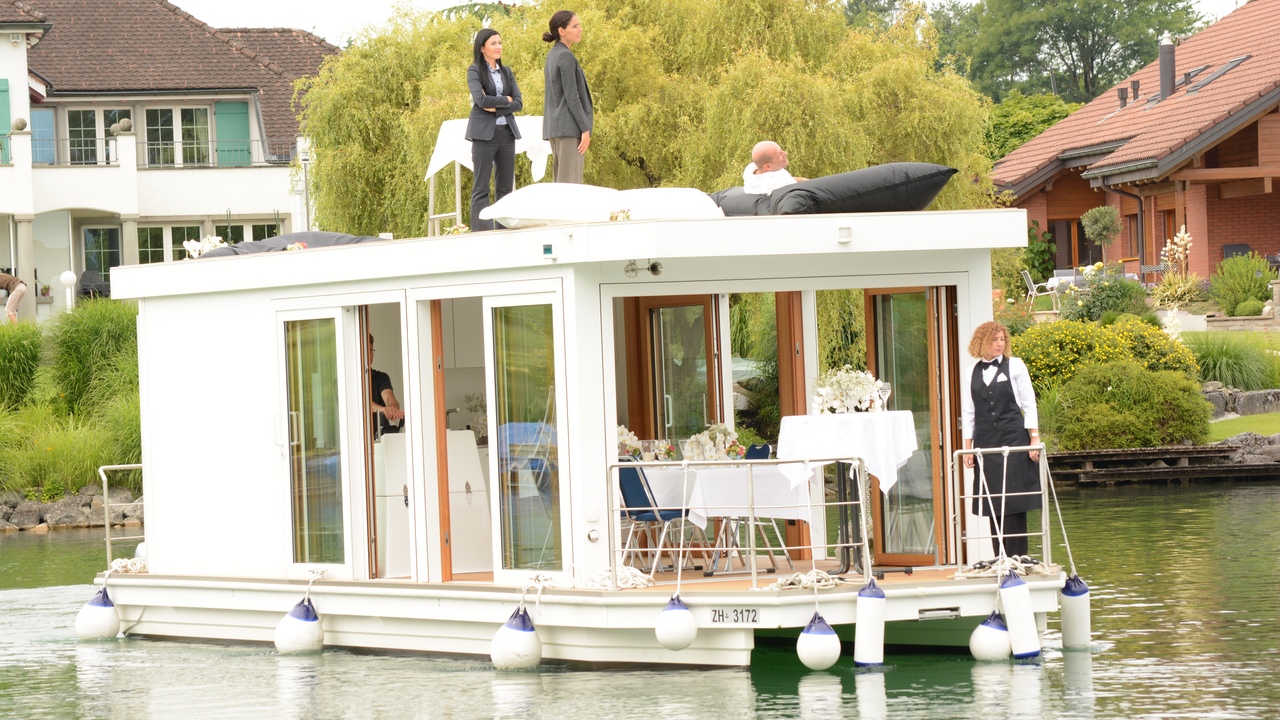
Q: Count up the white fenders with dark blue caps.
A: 9